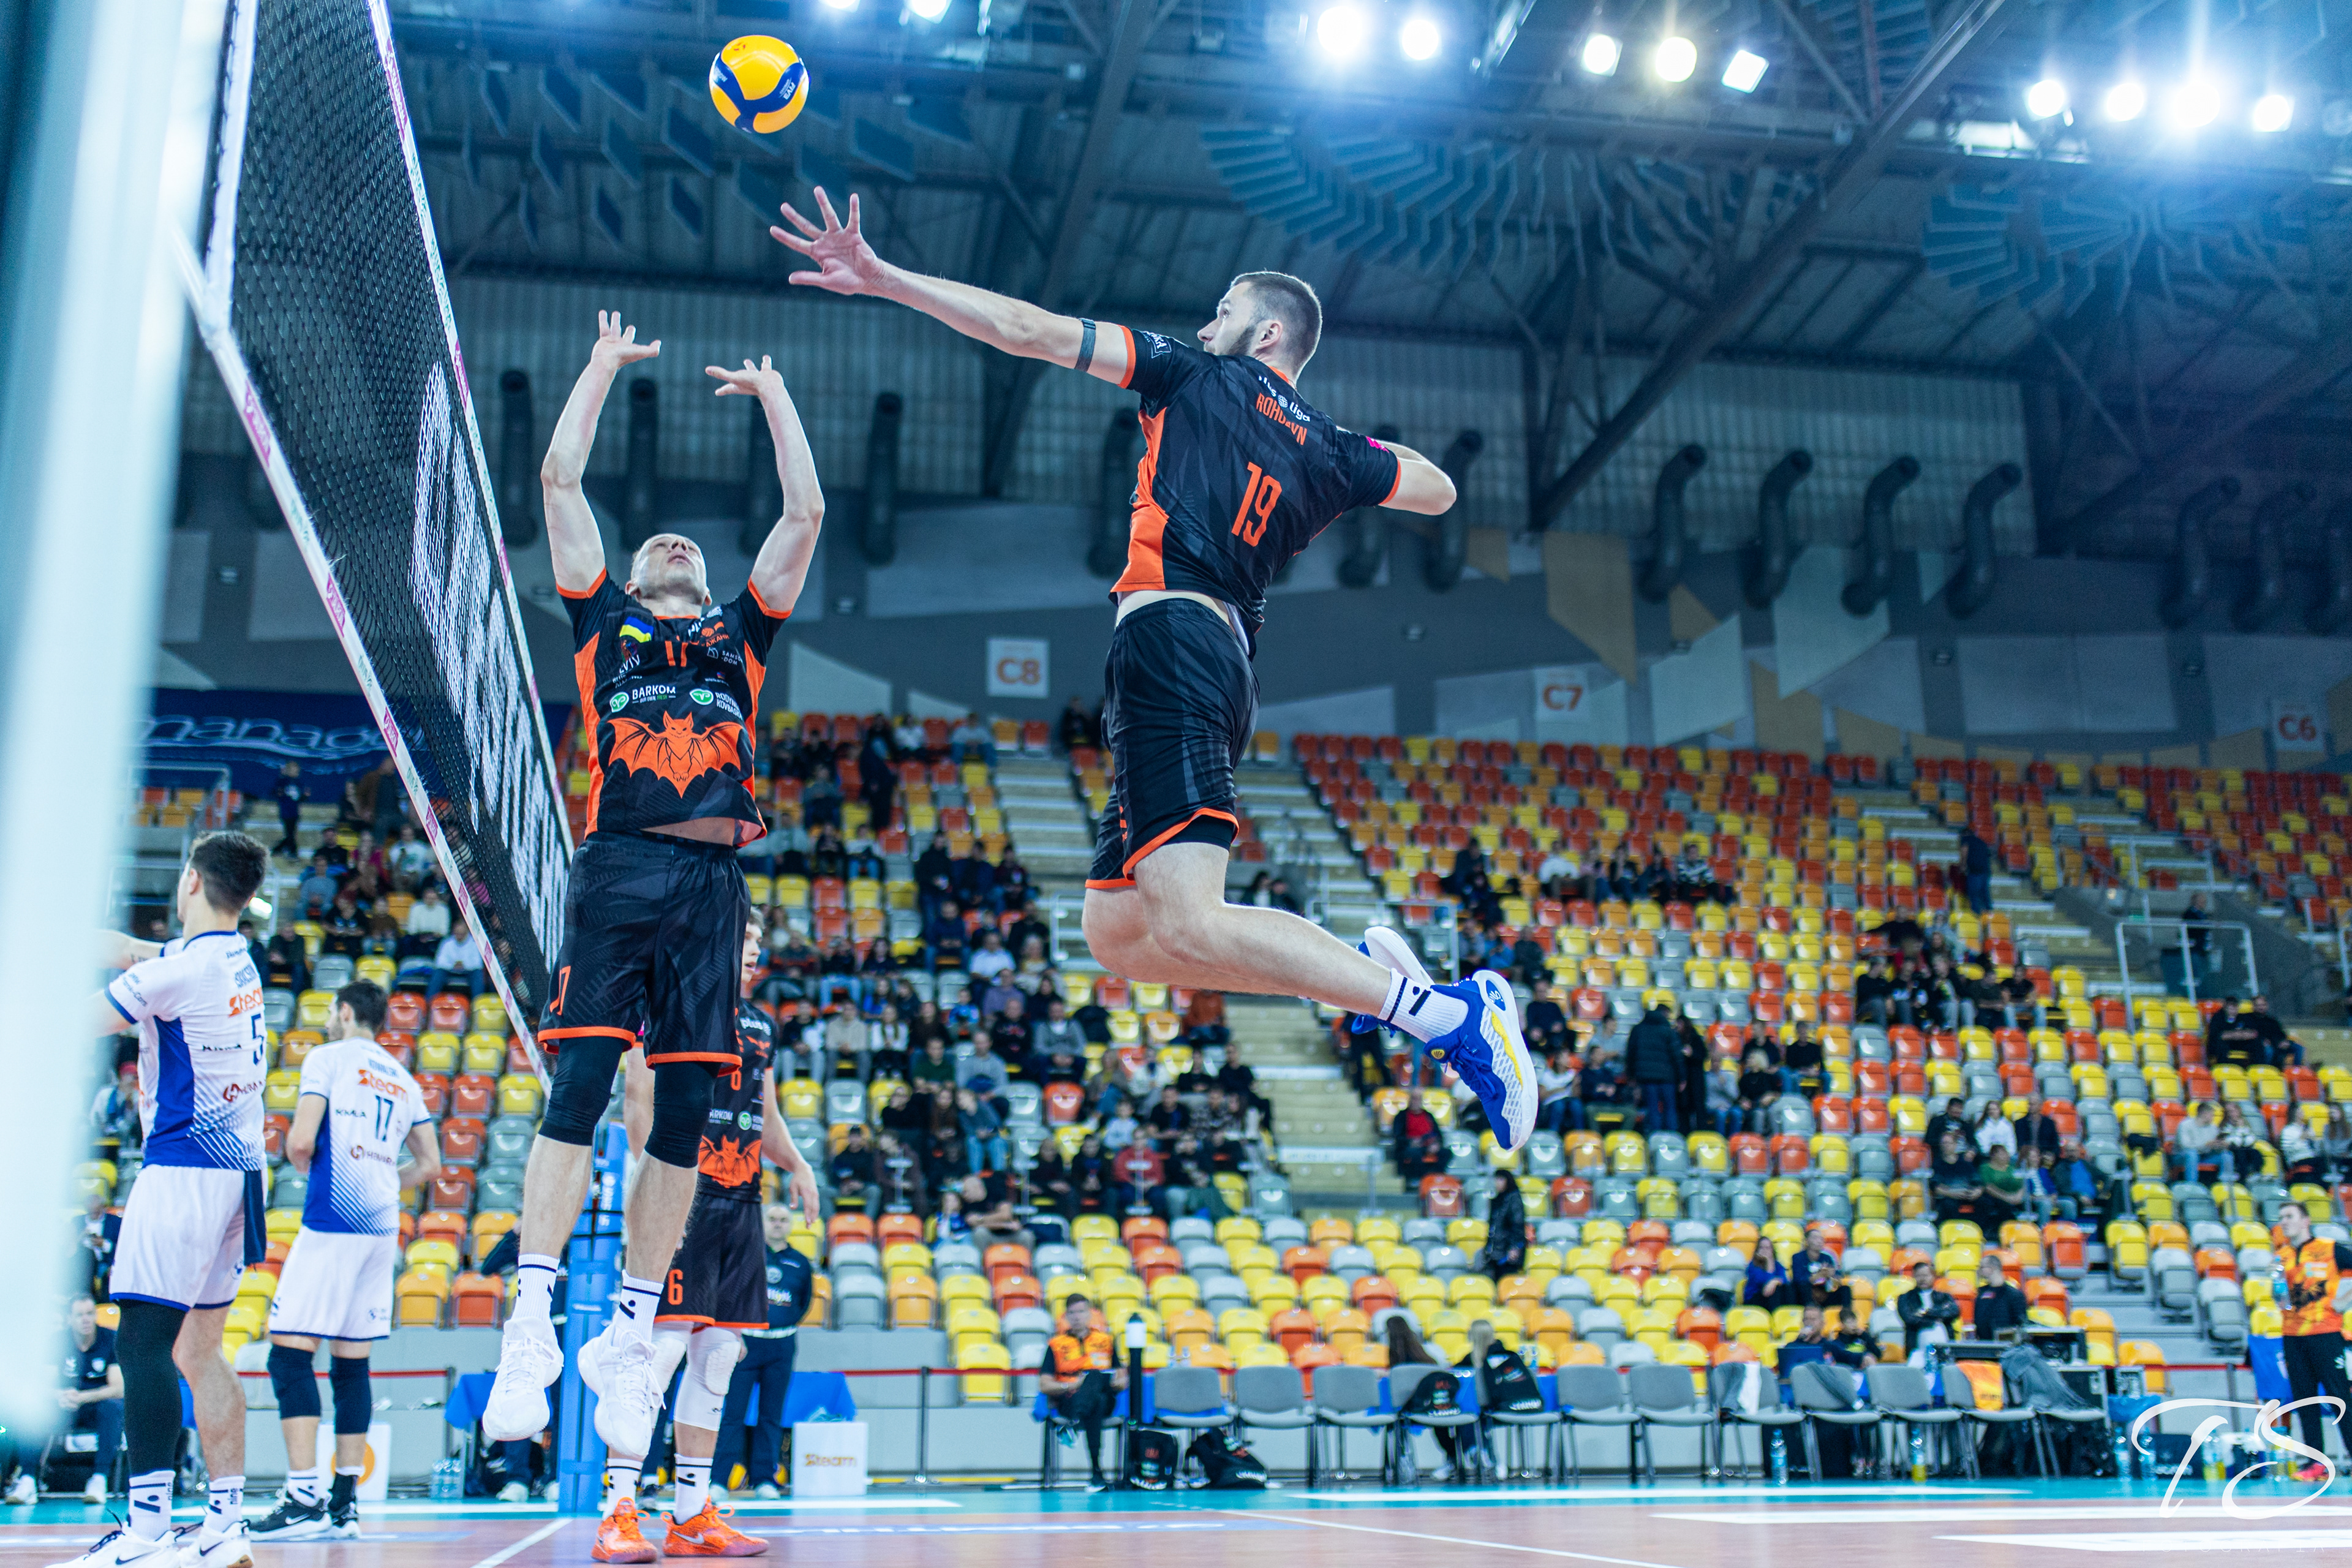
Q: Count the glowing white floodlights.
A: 11